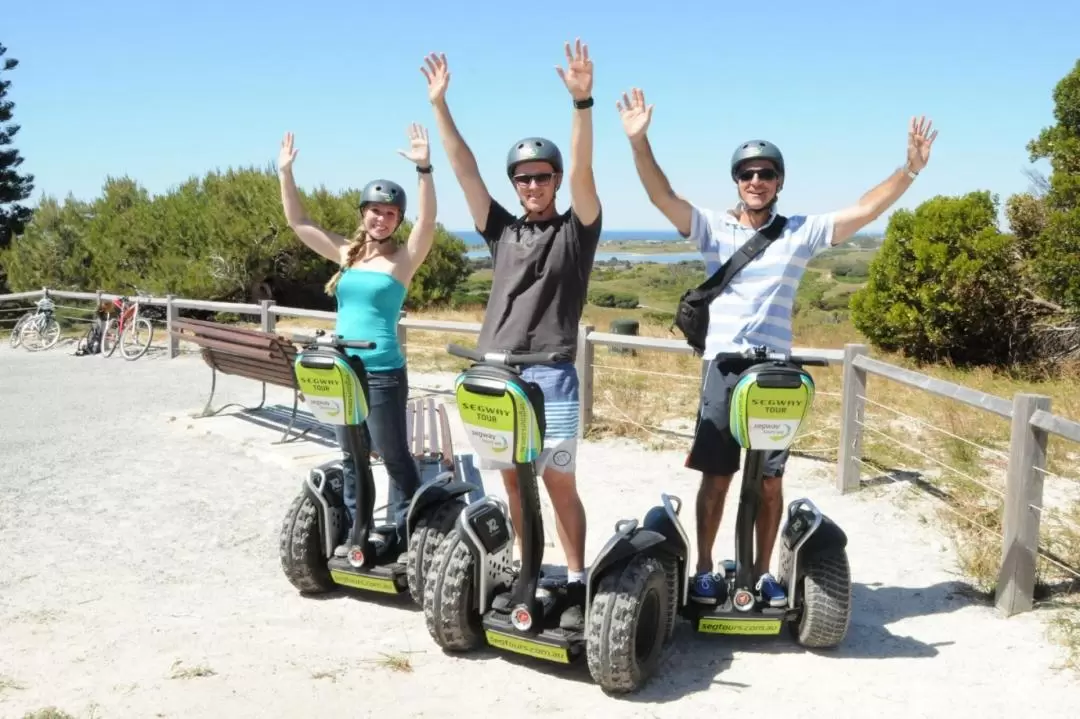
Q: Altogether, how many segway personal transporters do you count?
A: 3